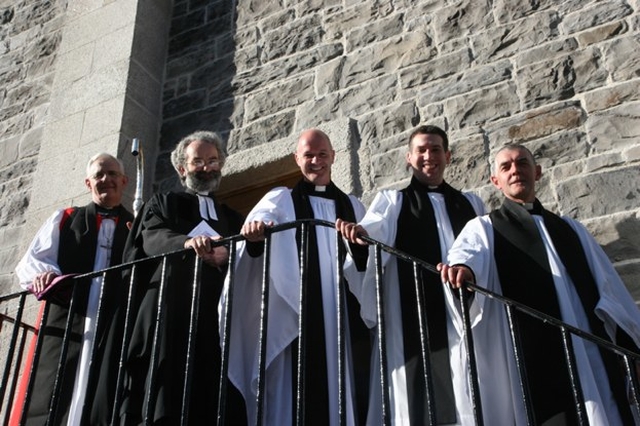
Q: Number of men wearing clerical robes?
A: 5